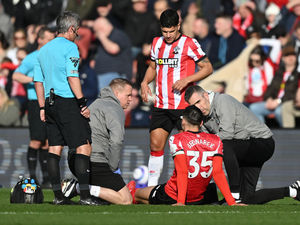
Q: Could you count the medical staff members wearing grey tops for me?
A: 2